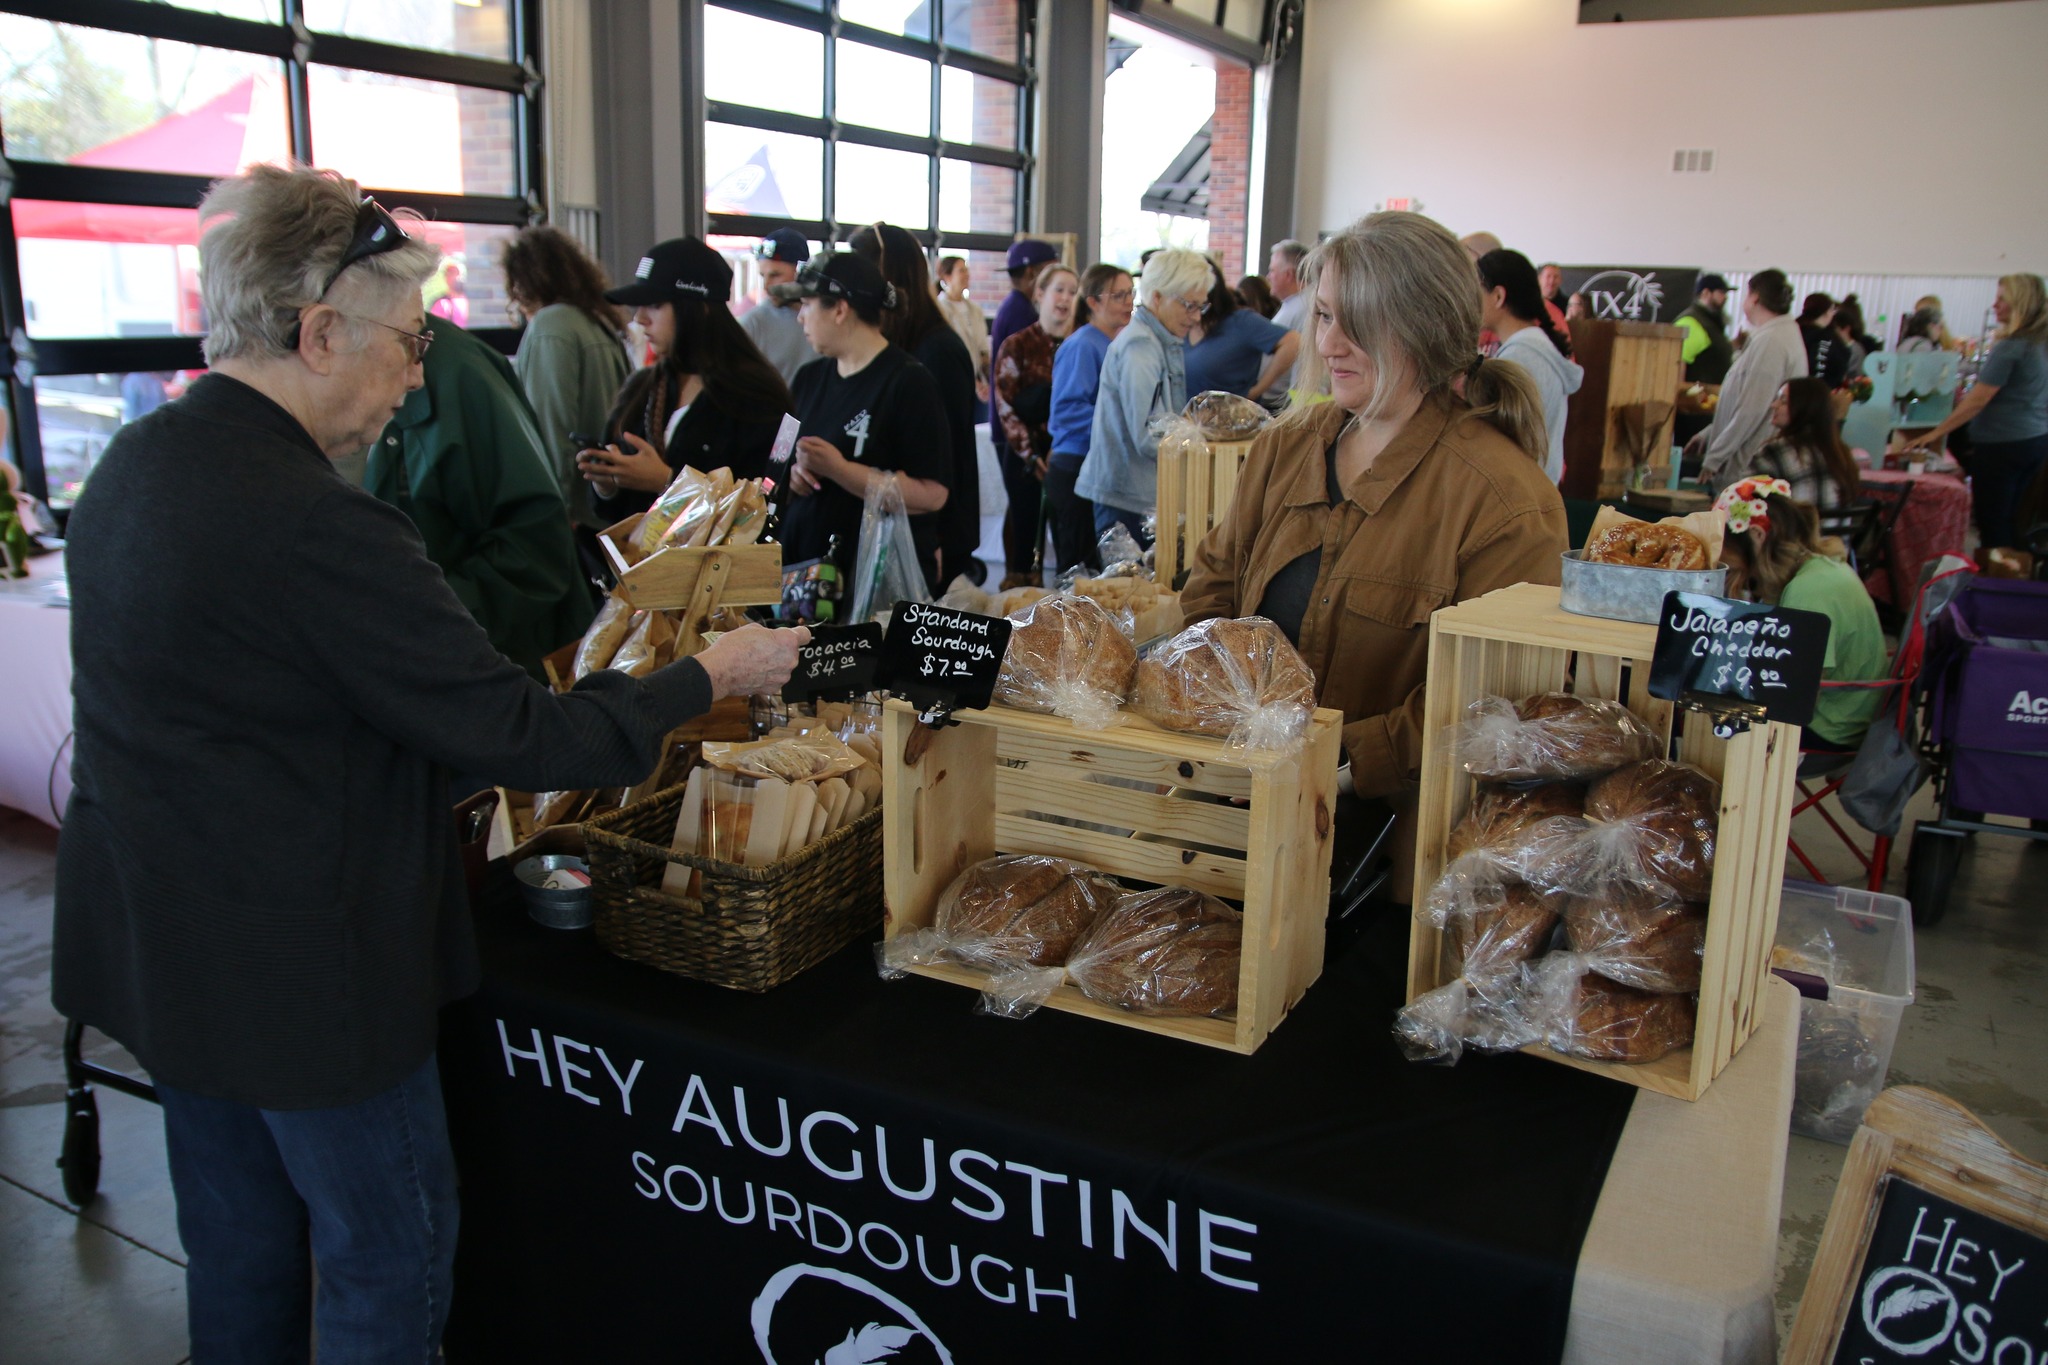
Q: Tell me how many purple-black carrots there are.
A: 0